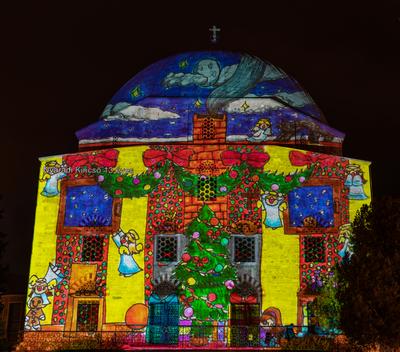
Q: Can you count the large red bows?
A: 4